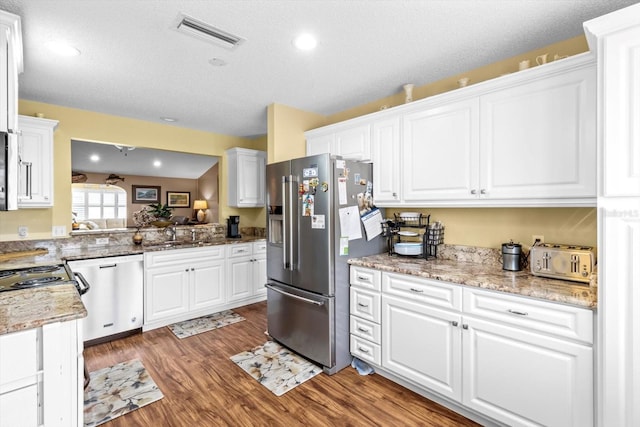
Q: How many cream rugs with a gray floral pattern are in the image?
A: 3